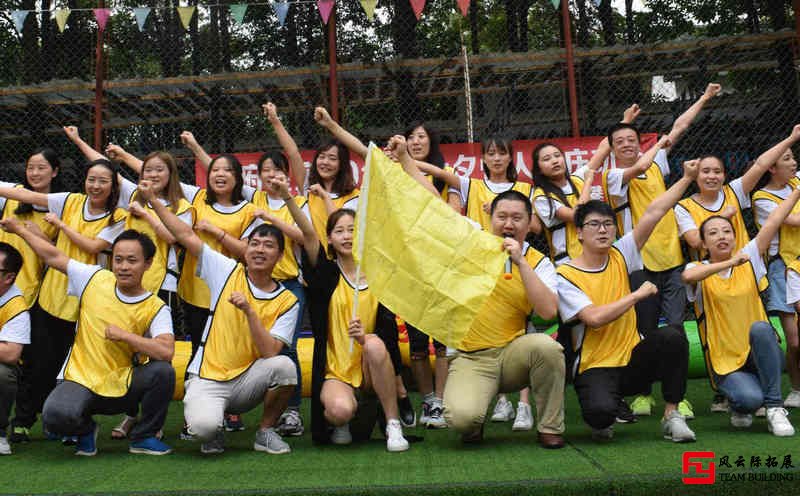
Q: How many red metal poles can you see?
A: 3